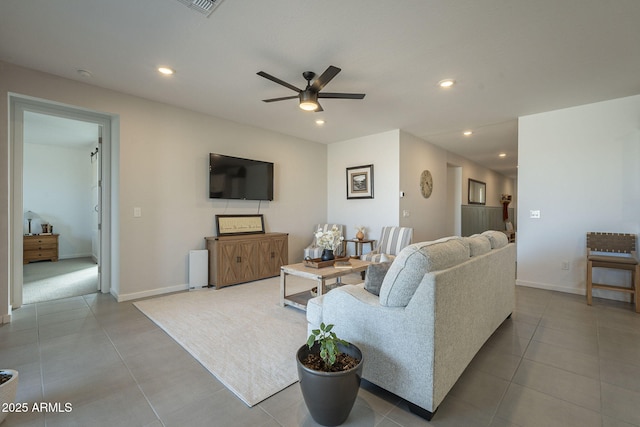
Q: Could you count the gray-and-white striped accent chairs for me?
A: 2